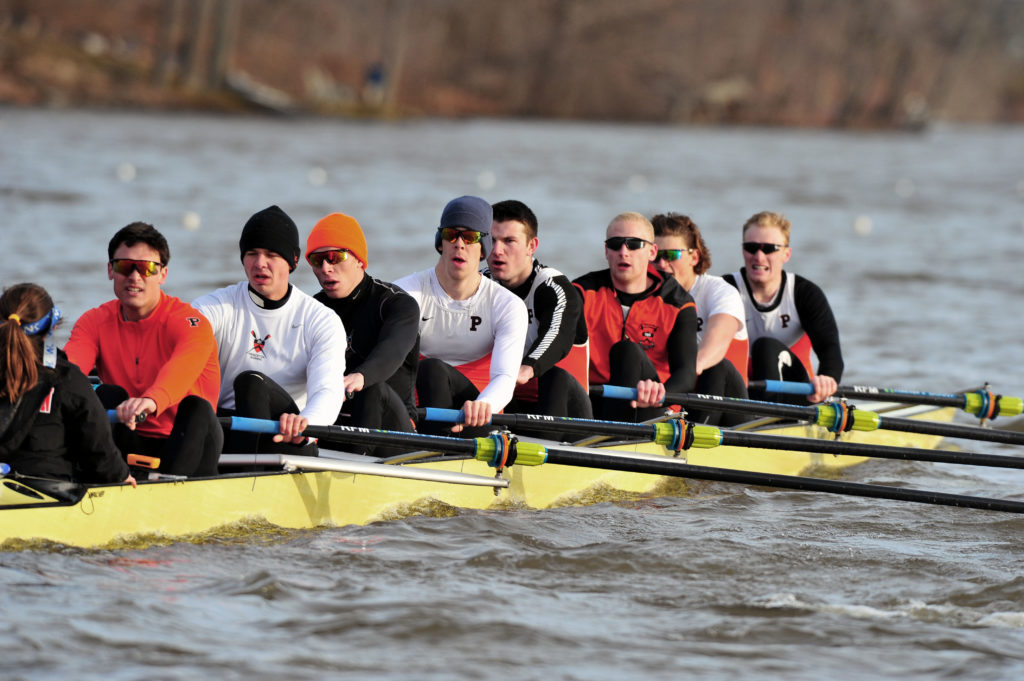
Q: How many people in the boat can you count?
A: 9